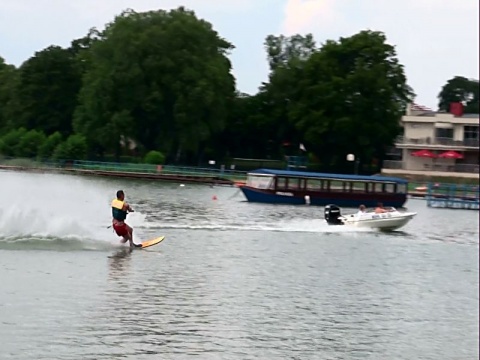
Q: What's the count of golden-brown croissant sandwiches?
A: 0